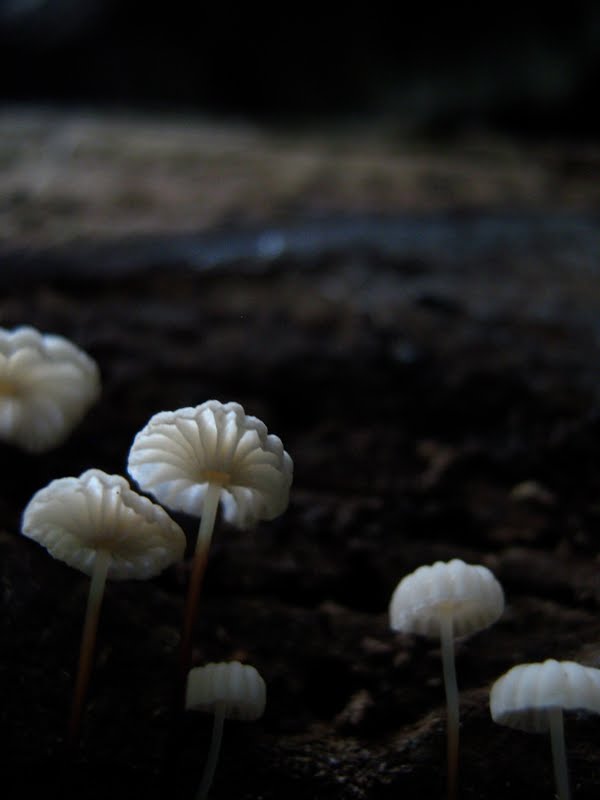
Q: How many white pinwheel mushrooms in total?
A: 6